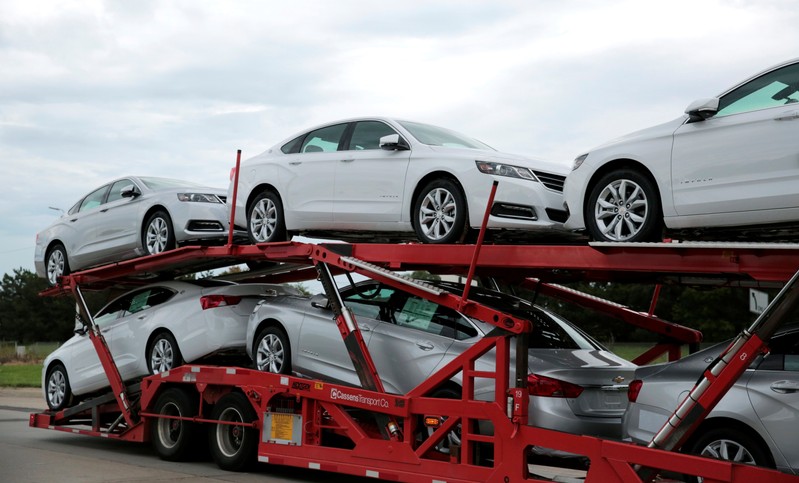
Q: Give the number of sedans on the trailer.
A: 6